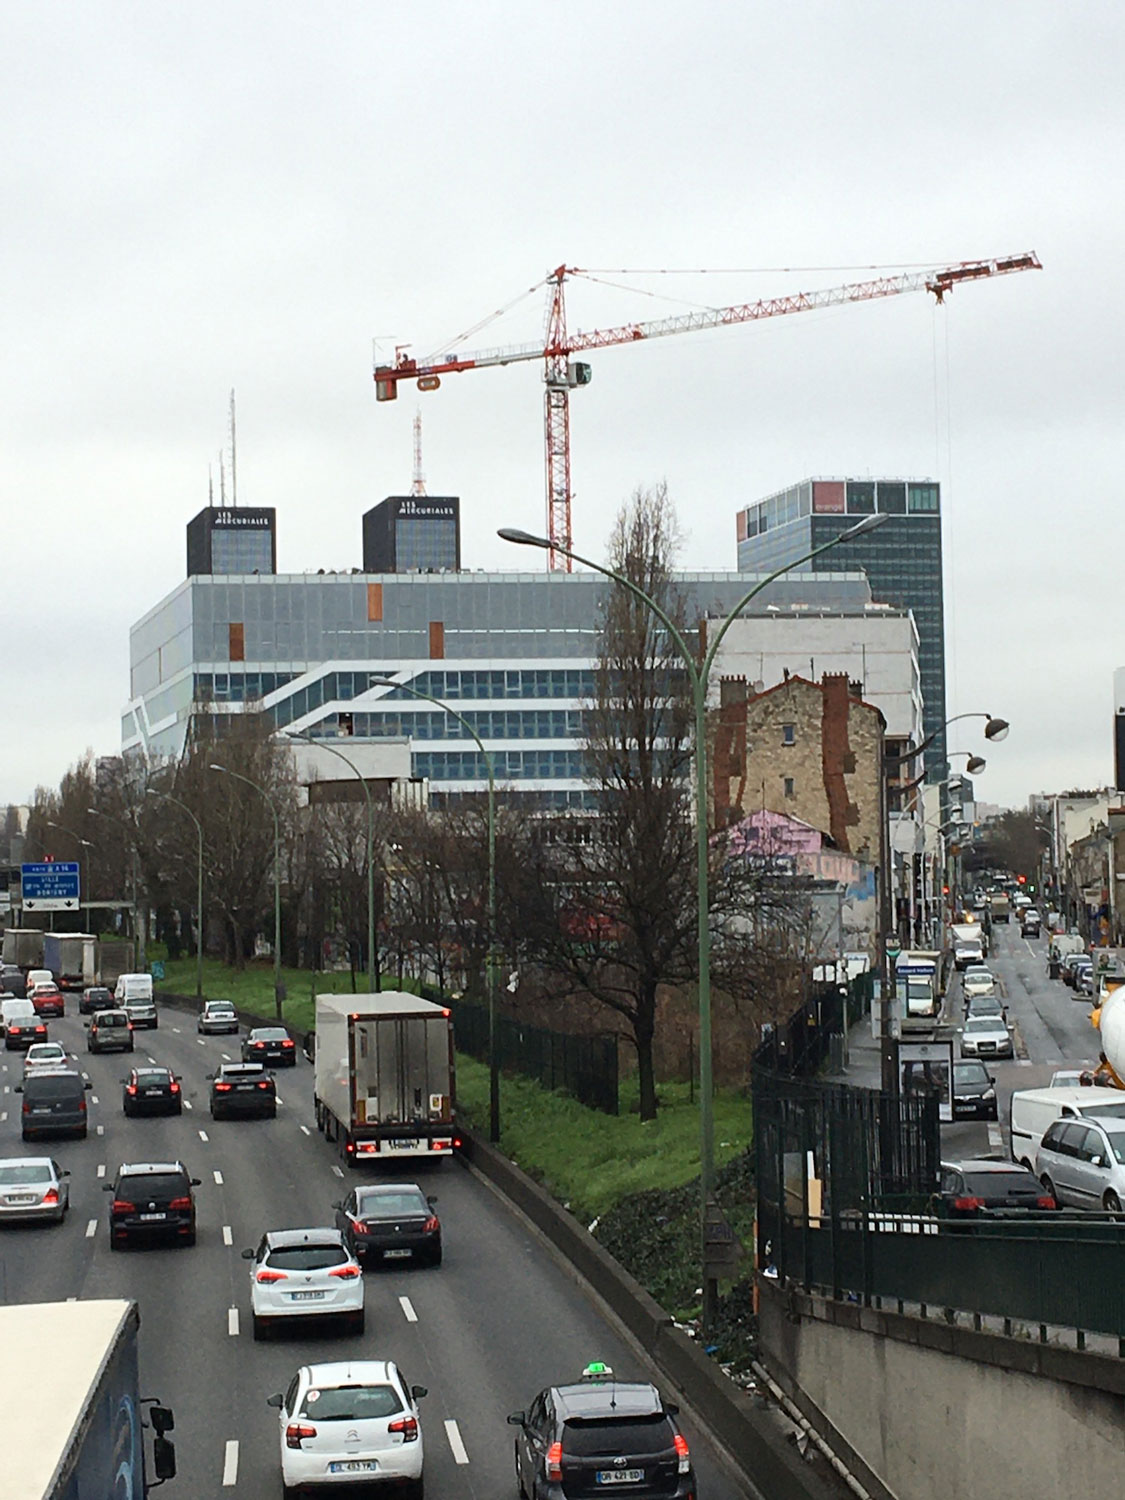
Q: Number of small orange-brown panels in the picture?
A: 3